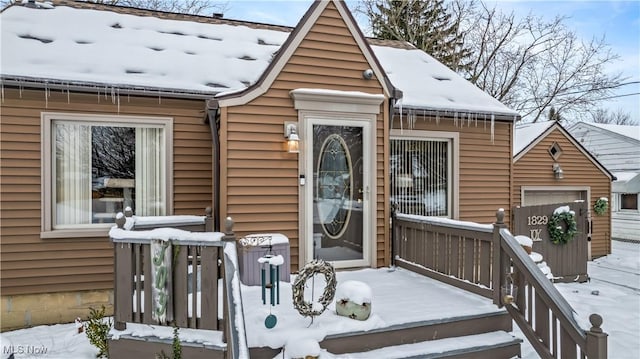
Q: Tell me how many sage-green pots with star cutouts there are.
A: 1